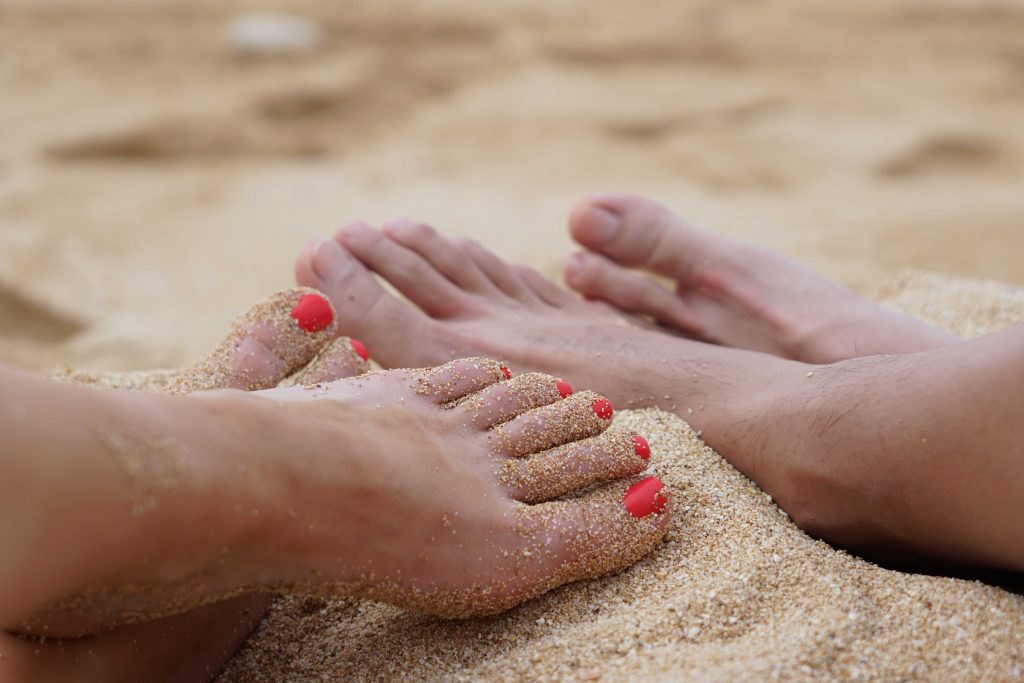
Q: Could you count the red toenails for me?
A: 7